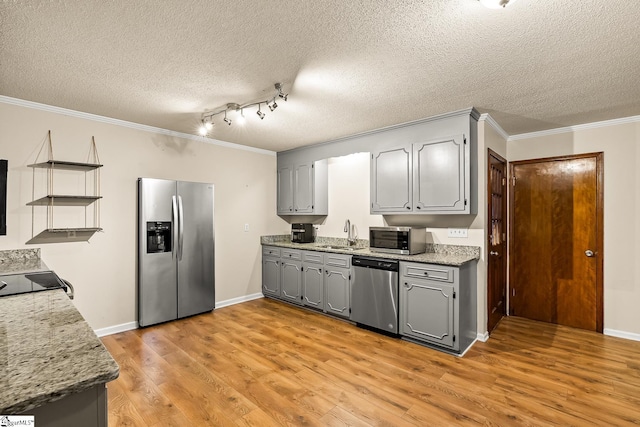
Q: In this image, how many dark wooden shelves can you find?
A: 3